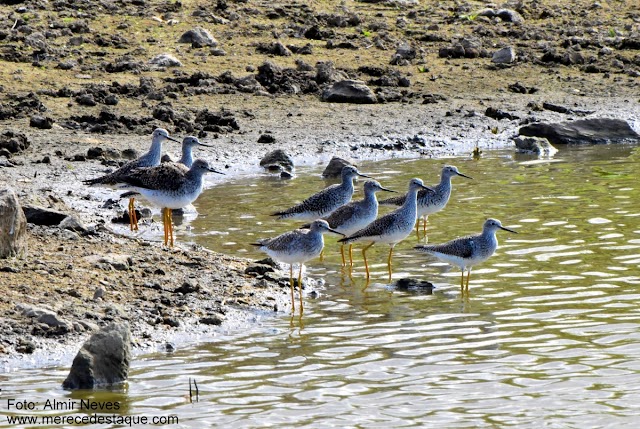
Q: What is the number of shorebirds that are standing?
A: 9